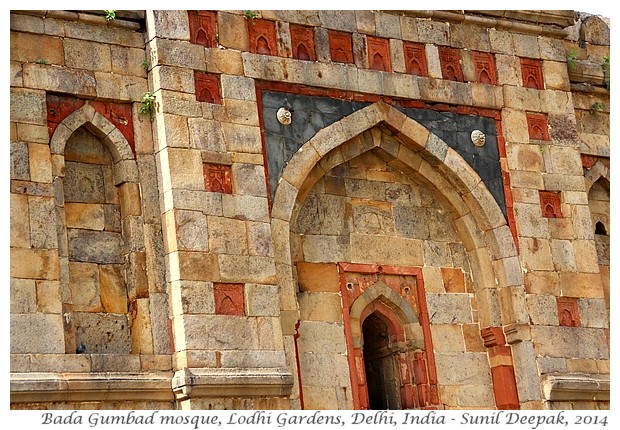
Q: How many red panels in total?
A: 15